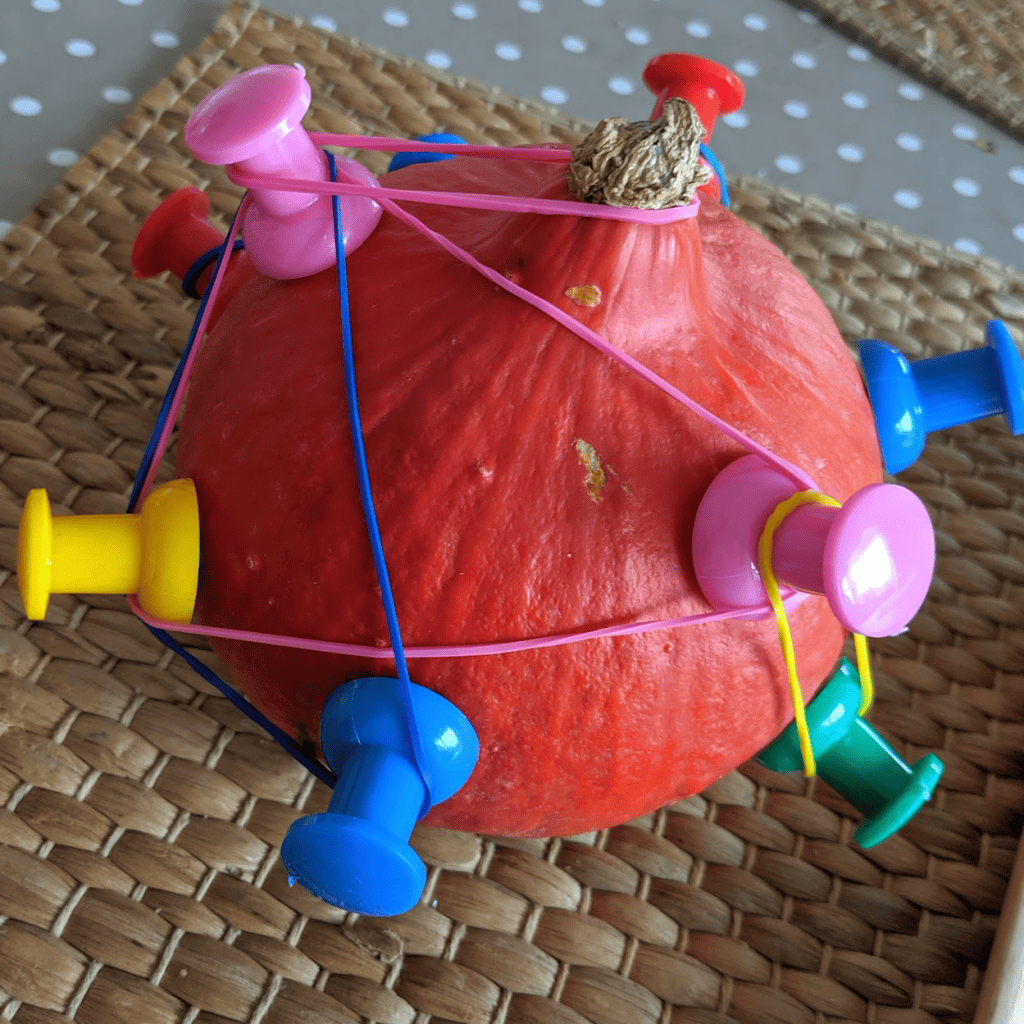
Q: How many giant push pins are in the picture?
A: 9